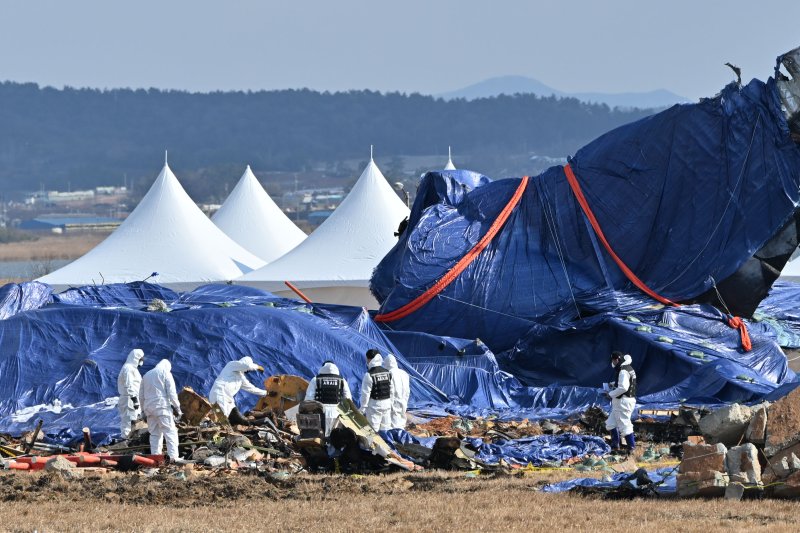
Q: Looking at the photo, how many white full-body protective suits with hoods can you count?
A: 7